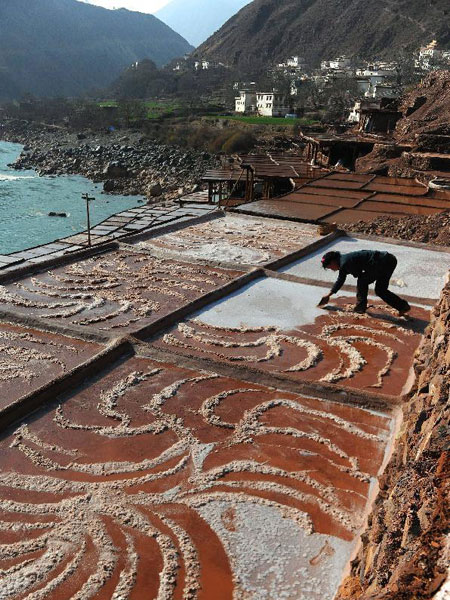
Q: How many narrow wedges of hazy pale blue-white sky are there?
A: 1